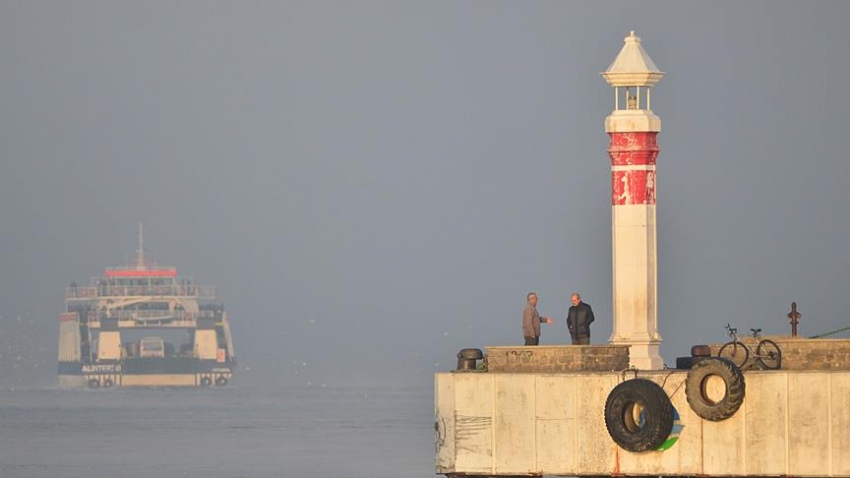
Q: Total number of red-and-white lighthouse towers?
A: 1